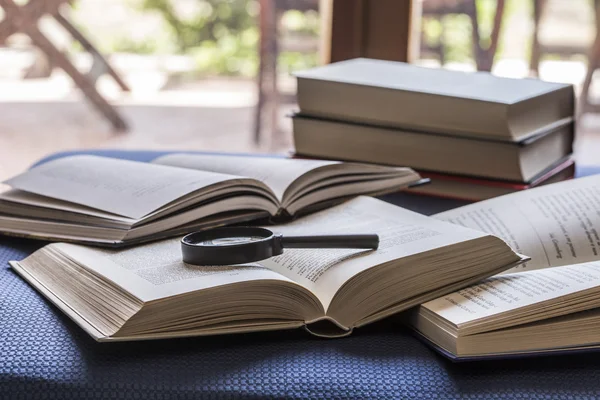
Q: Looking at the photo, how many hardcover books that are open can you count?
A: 3